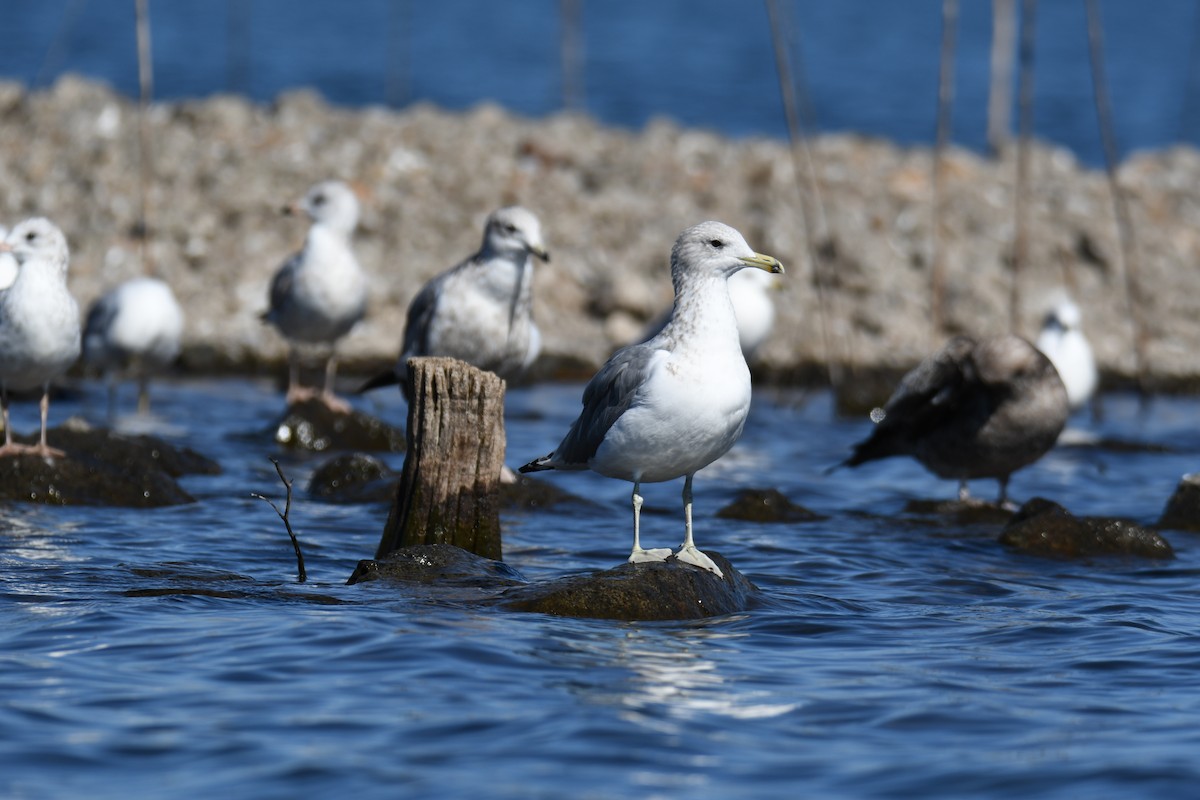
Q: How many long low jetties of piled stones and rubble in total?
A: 1